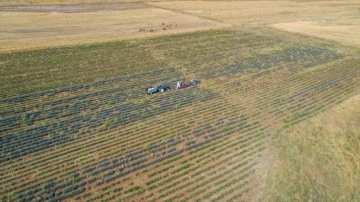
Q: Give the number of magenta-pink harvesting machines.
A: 1